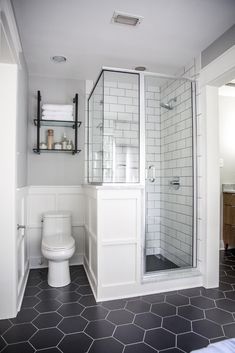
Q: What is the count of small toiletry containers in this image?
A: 5